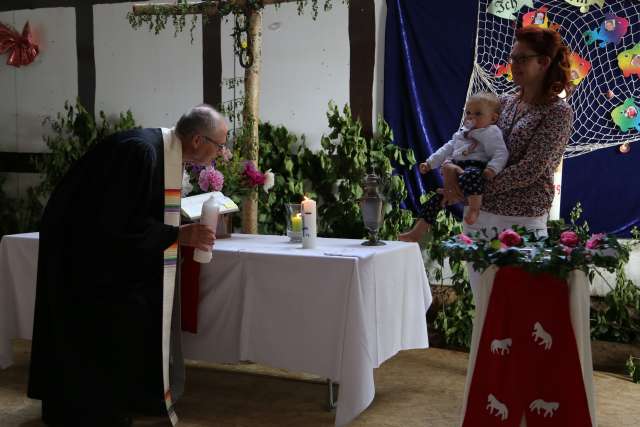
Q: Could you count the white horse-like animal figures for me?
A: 4